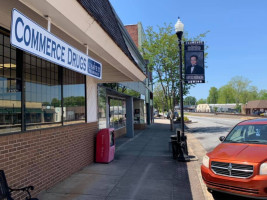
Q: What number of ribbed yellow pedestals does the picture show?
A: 0